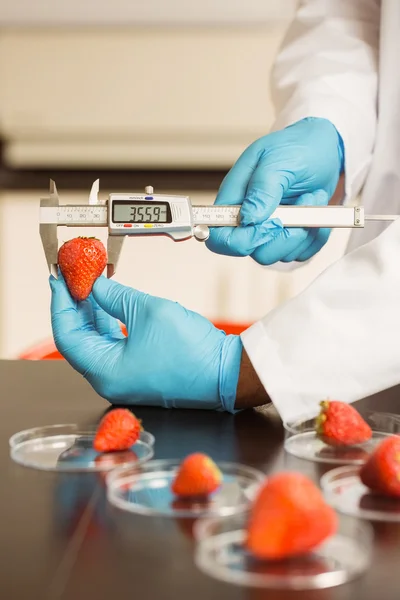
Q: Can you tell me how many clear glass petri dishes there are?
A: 5